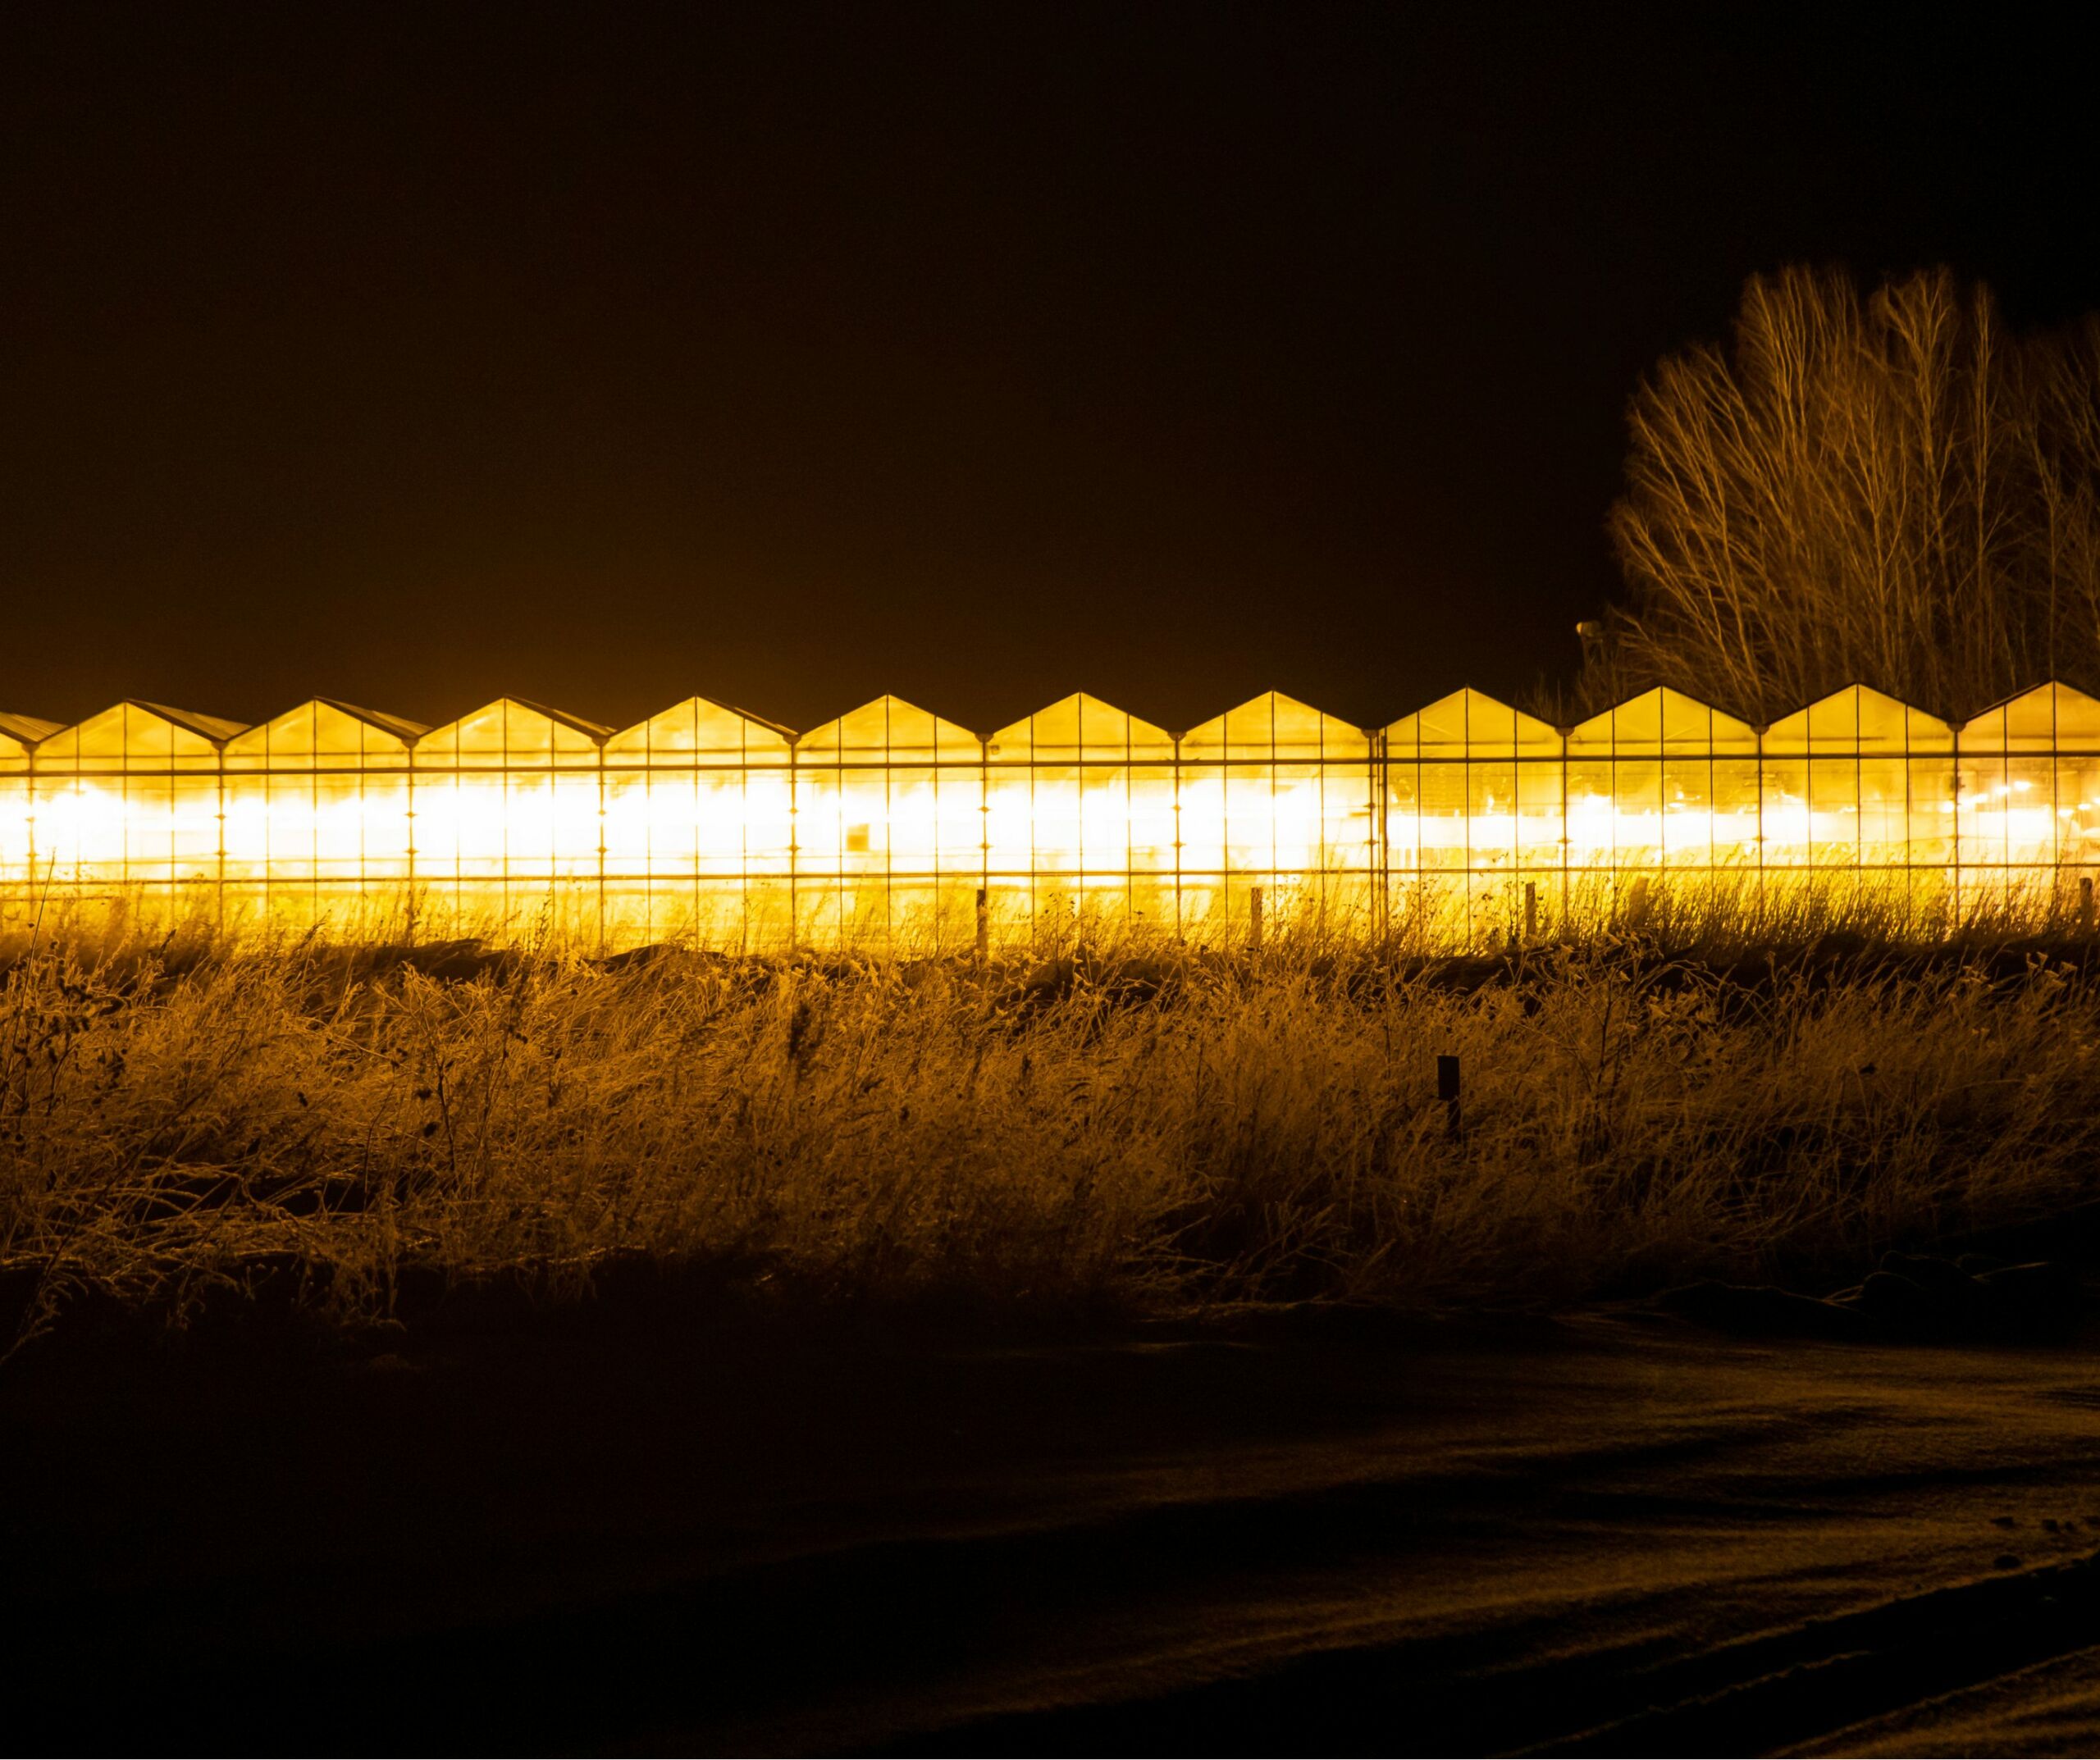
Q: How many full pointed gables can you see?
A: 10